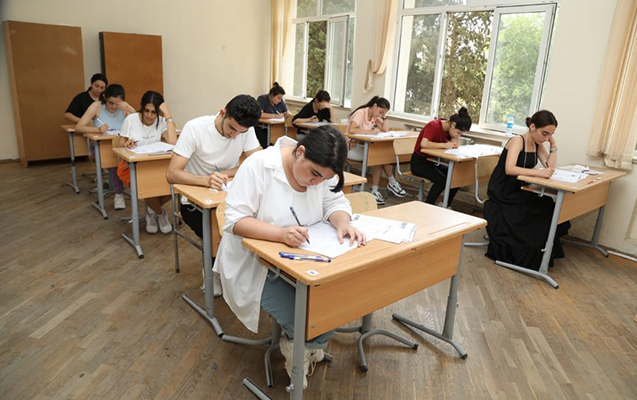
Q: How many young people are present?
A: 10